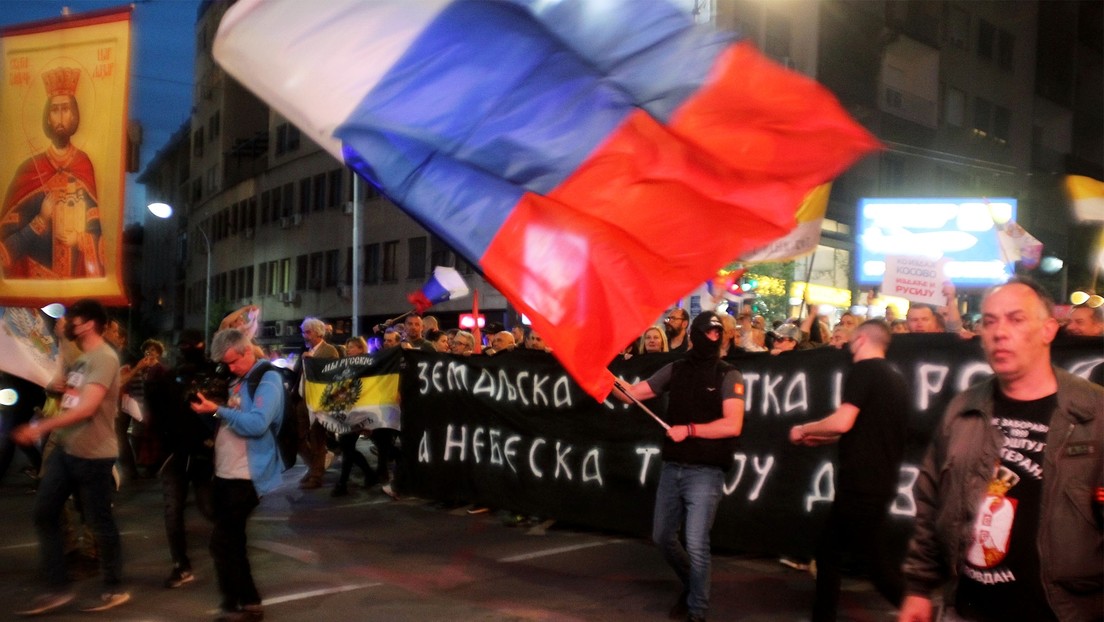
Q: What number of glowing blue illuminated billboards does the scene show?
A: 1